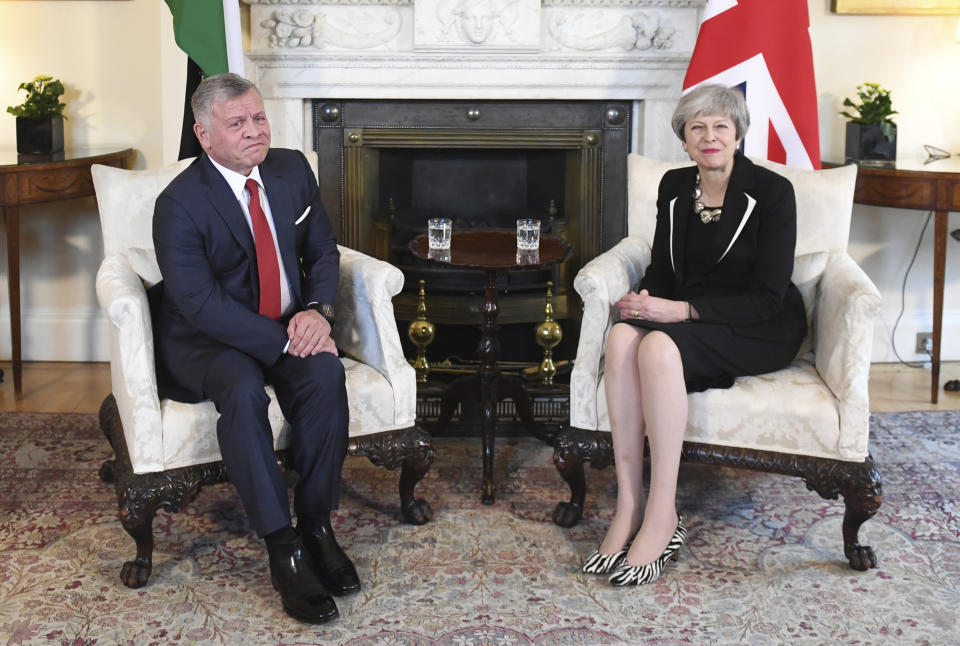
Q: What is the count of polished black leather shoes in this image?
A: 2